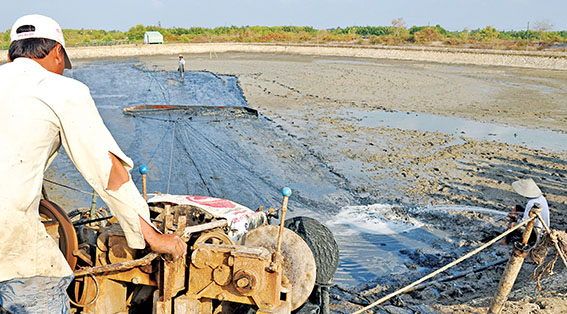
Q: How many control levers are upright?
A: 2